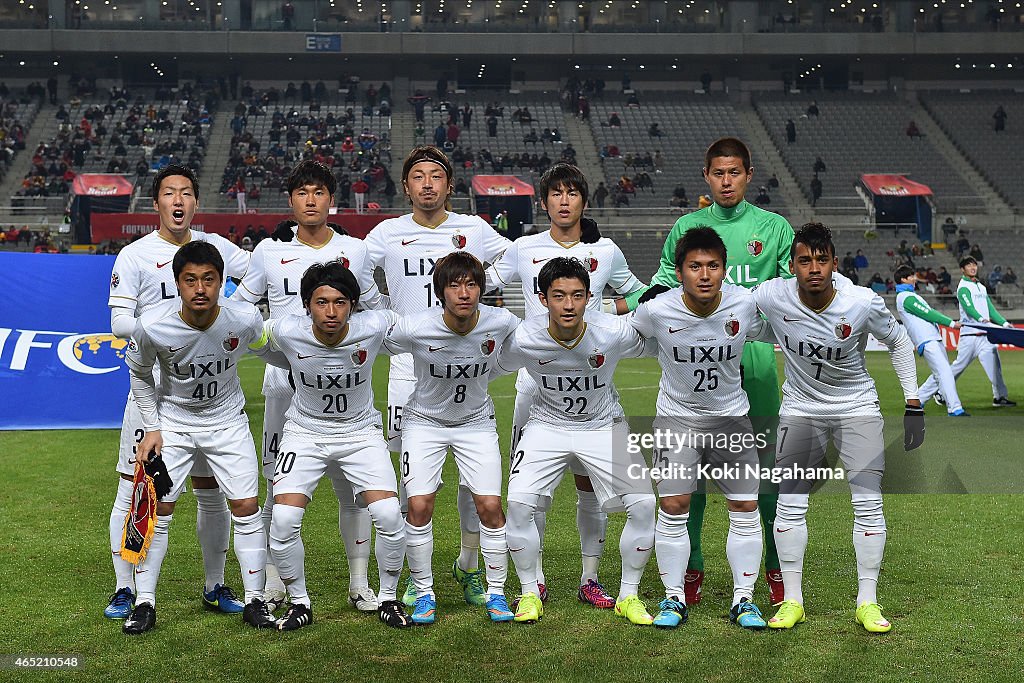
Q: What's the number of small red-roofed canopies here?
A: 3